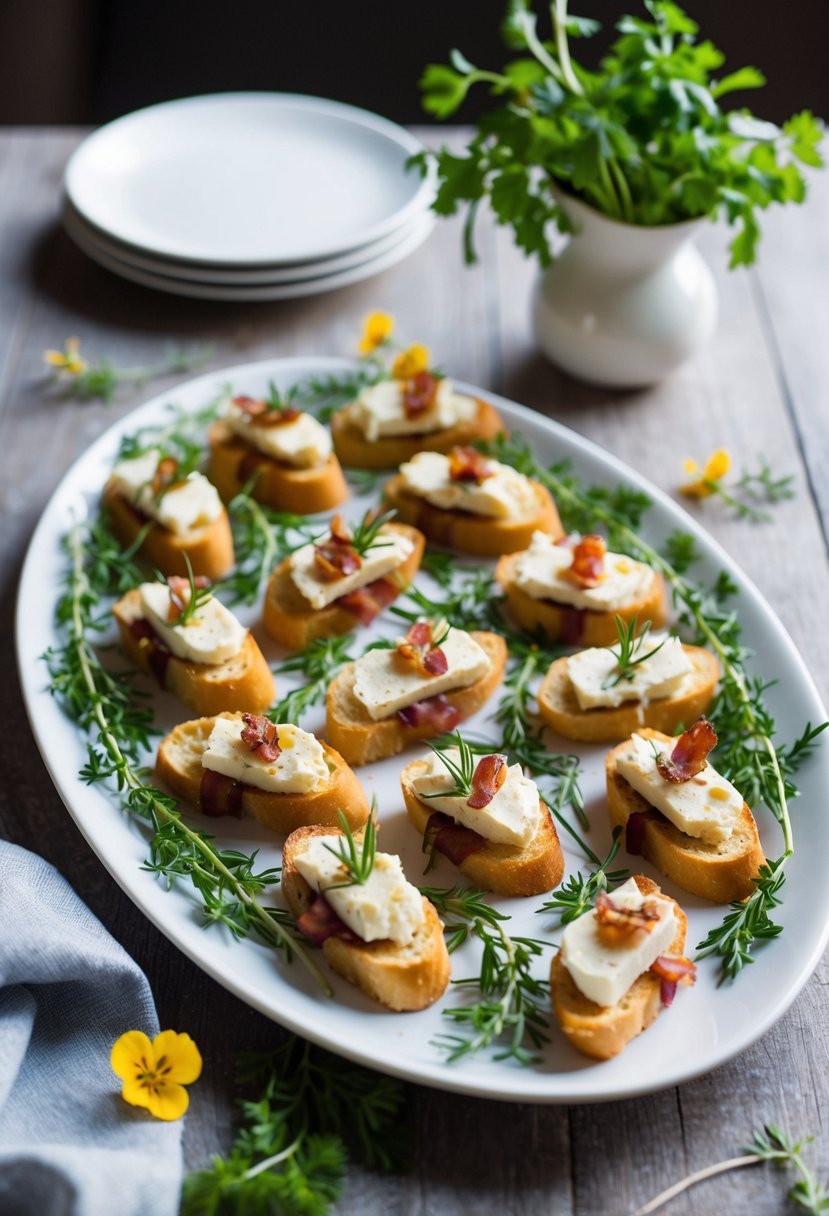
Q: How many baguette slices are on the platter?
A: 14